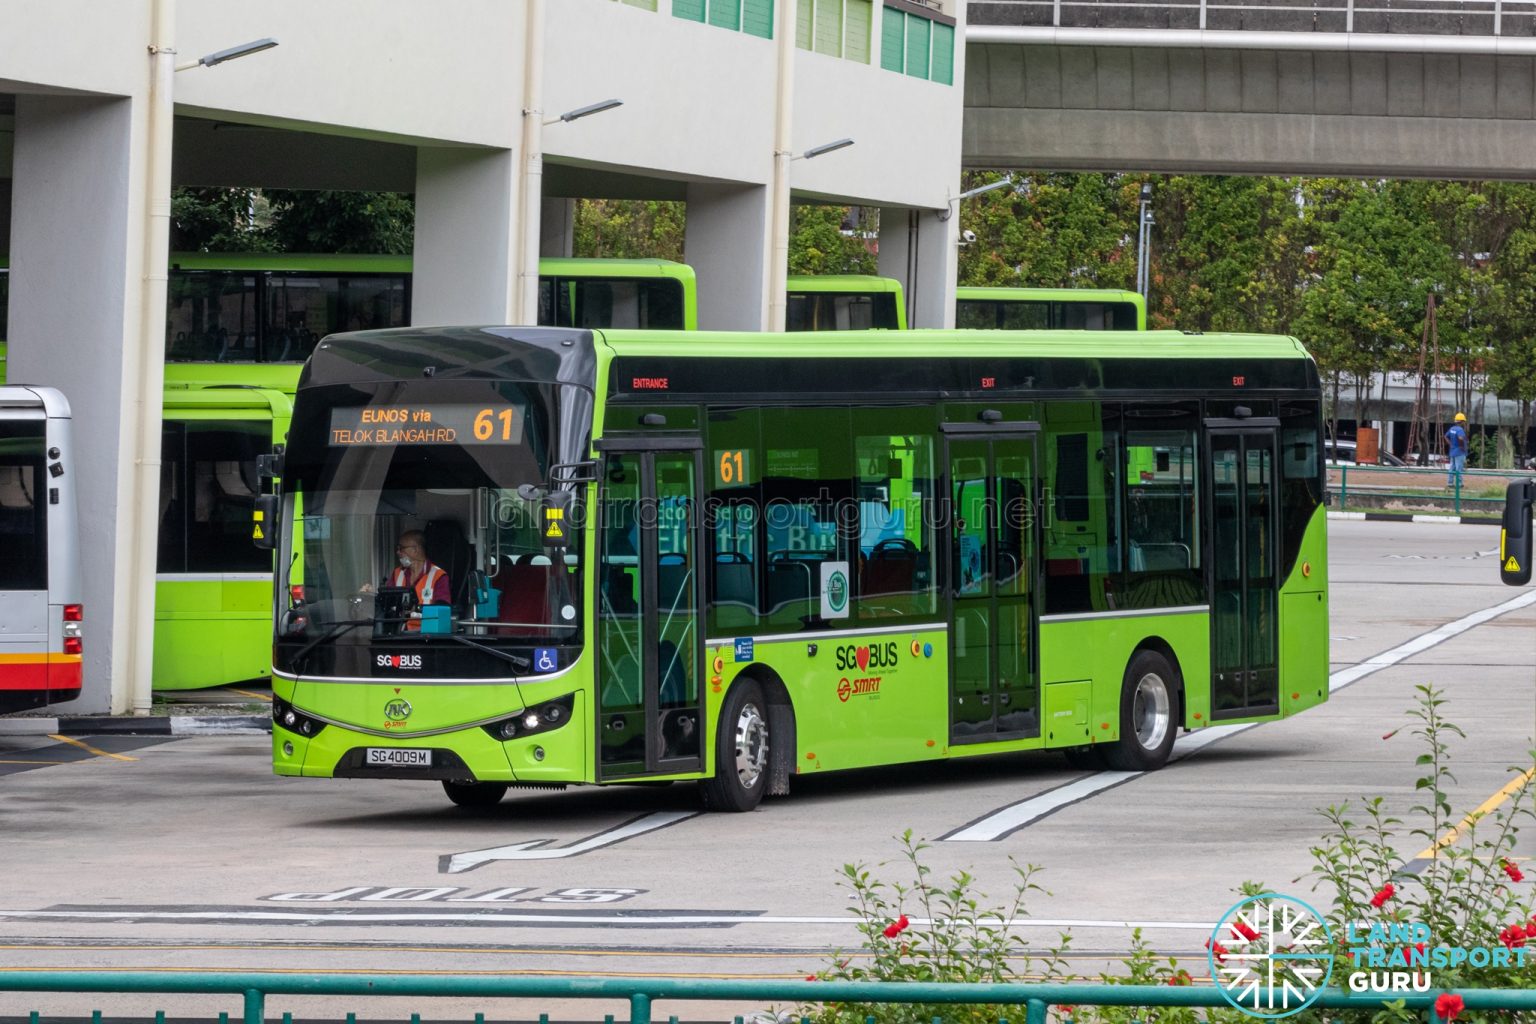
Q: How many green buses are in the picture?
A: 5